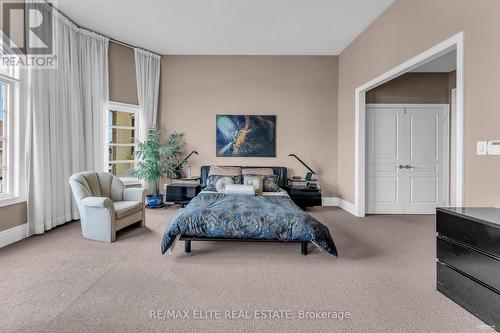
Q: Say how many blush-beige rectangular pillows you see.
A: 2